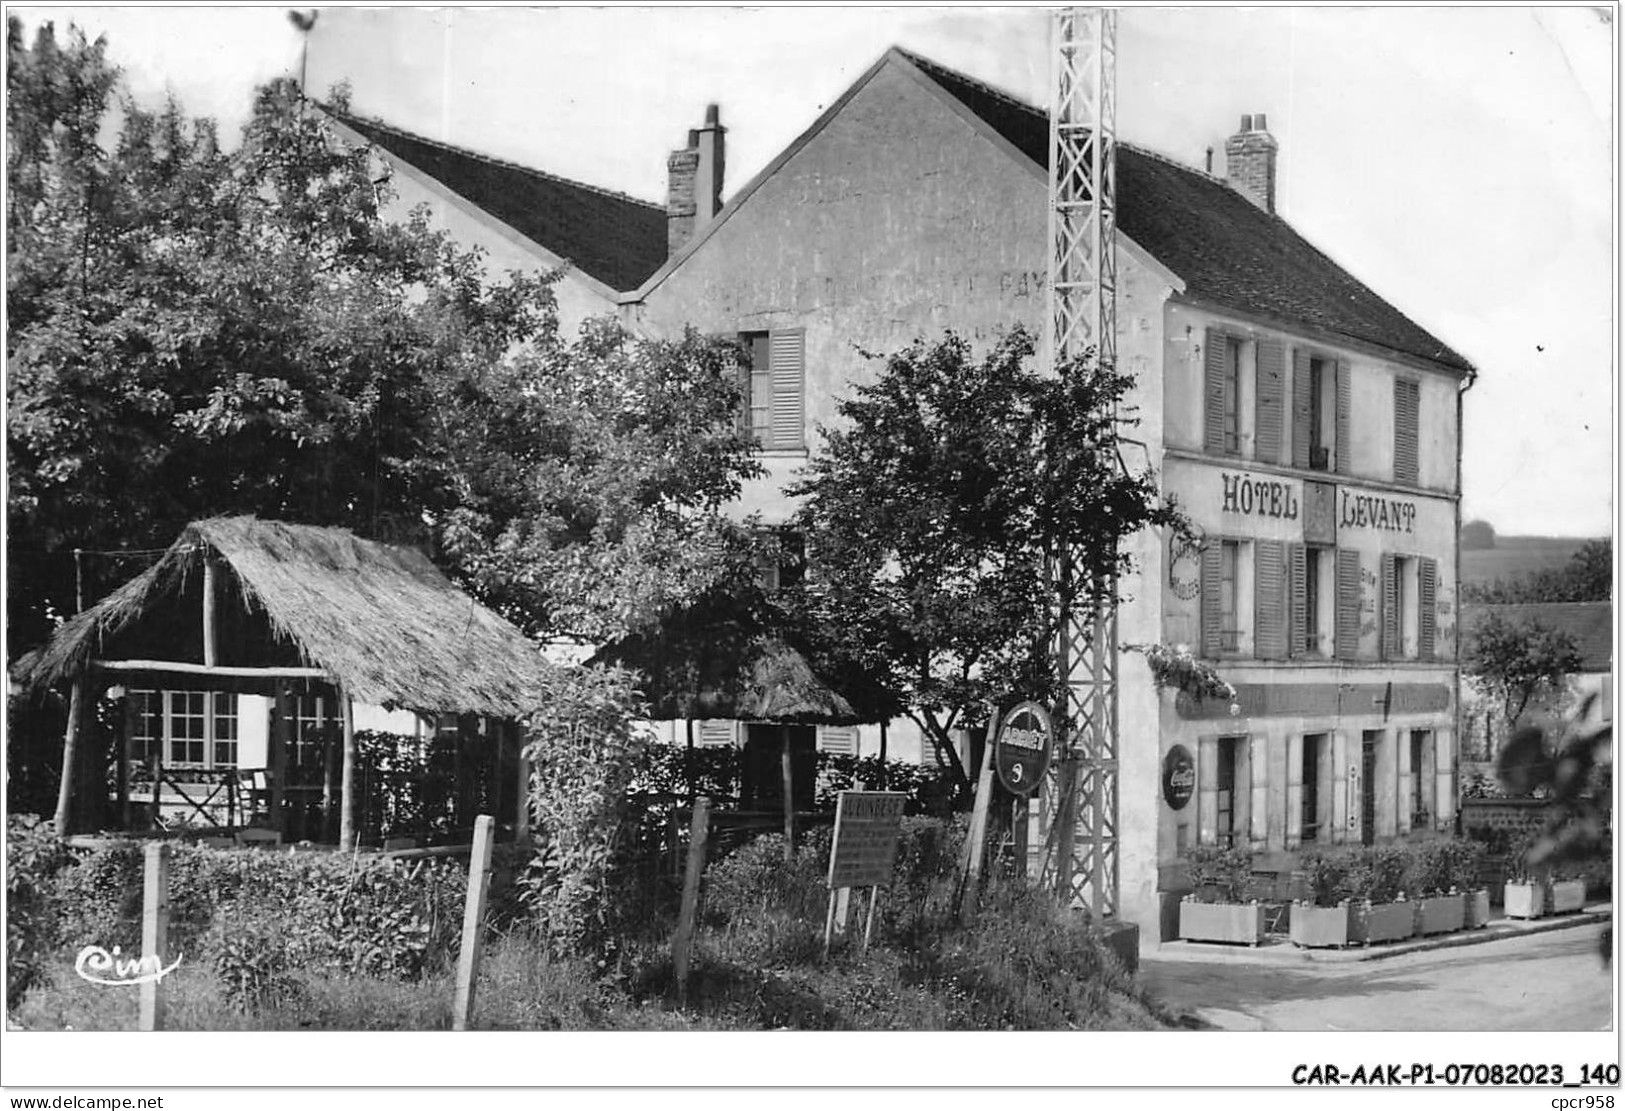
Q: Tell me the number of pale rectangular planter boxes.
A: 7